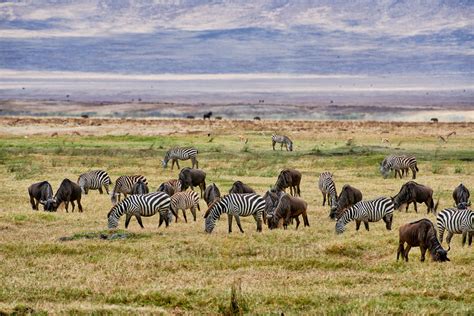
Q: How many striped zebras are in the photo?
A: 12